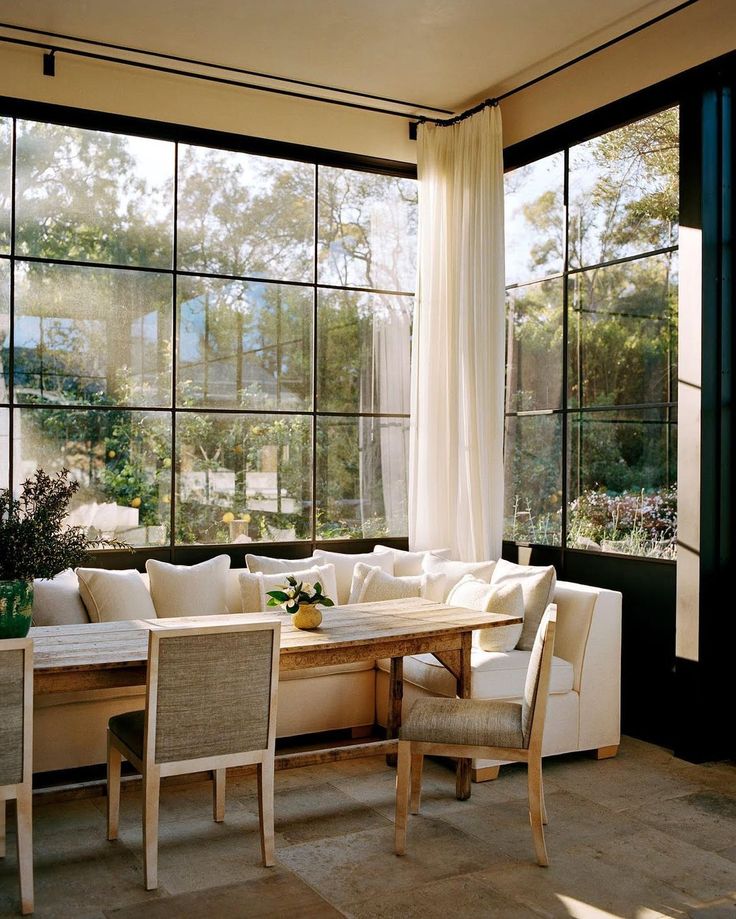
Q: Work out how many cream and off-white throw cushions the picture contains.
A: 11